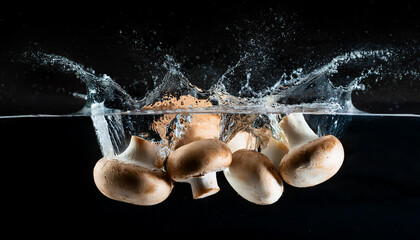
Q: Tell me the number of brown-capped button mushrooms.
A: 4